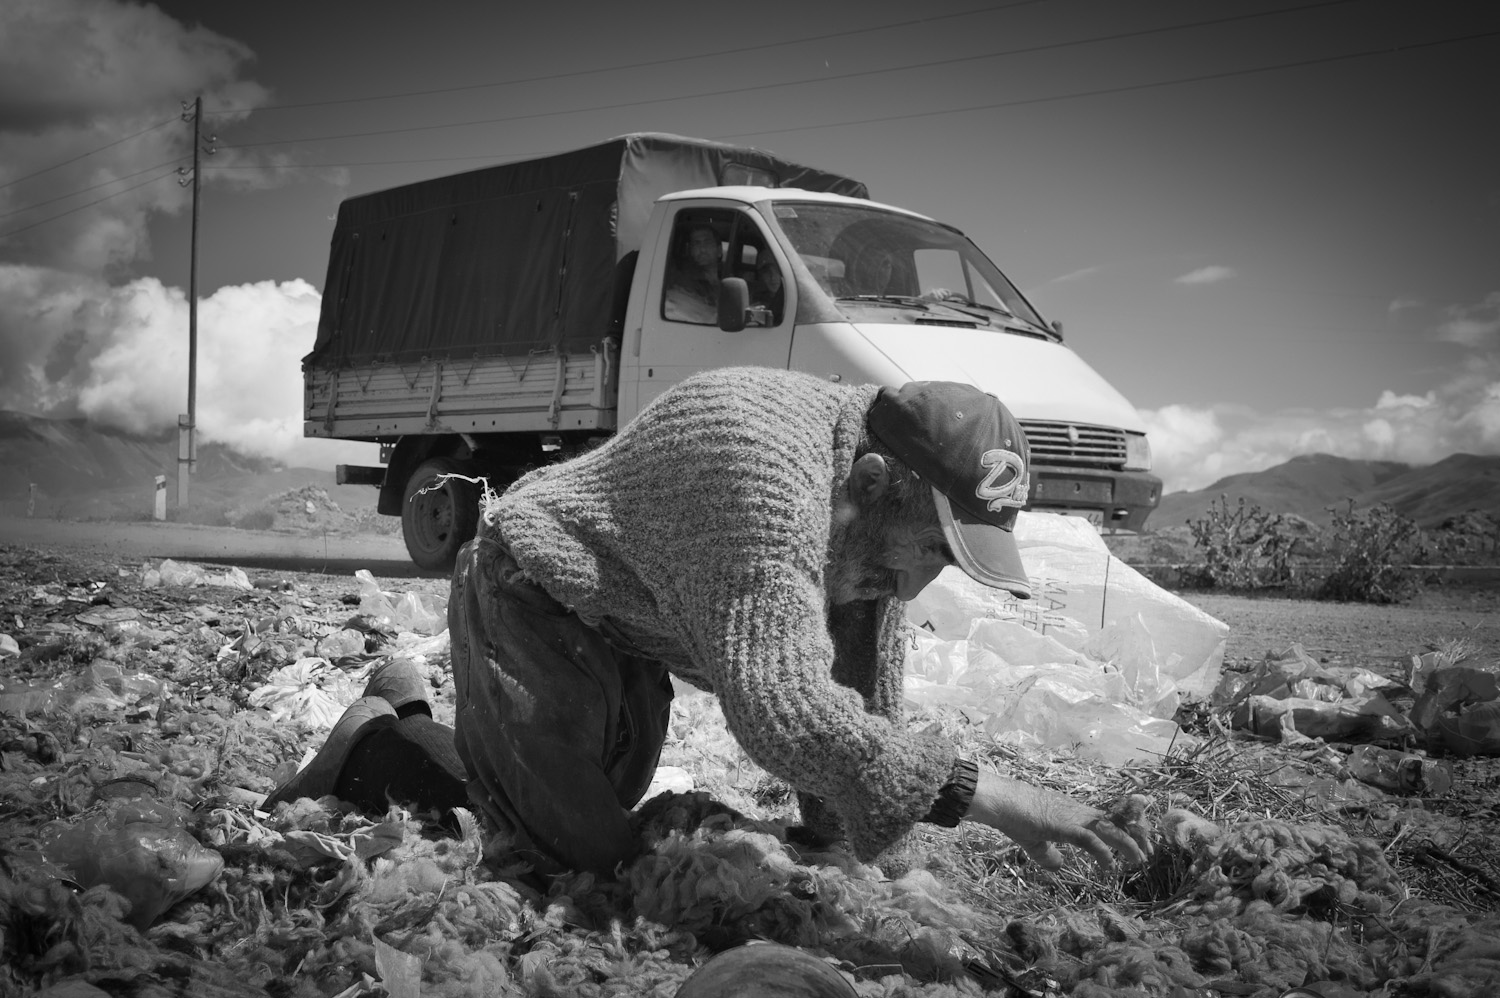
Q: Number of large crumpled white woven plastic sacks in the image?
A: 1